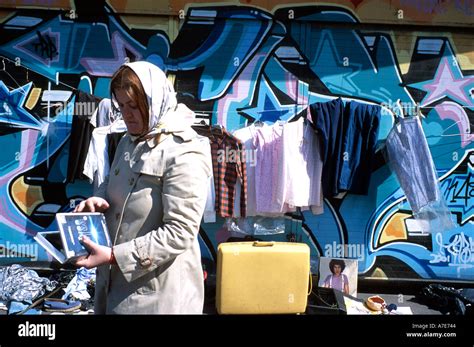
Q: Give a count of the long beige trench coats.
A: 1